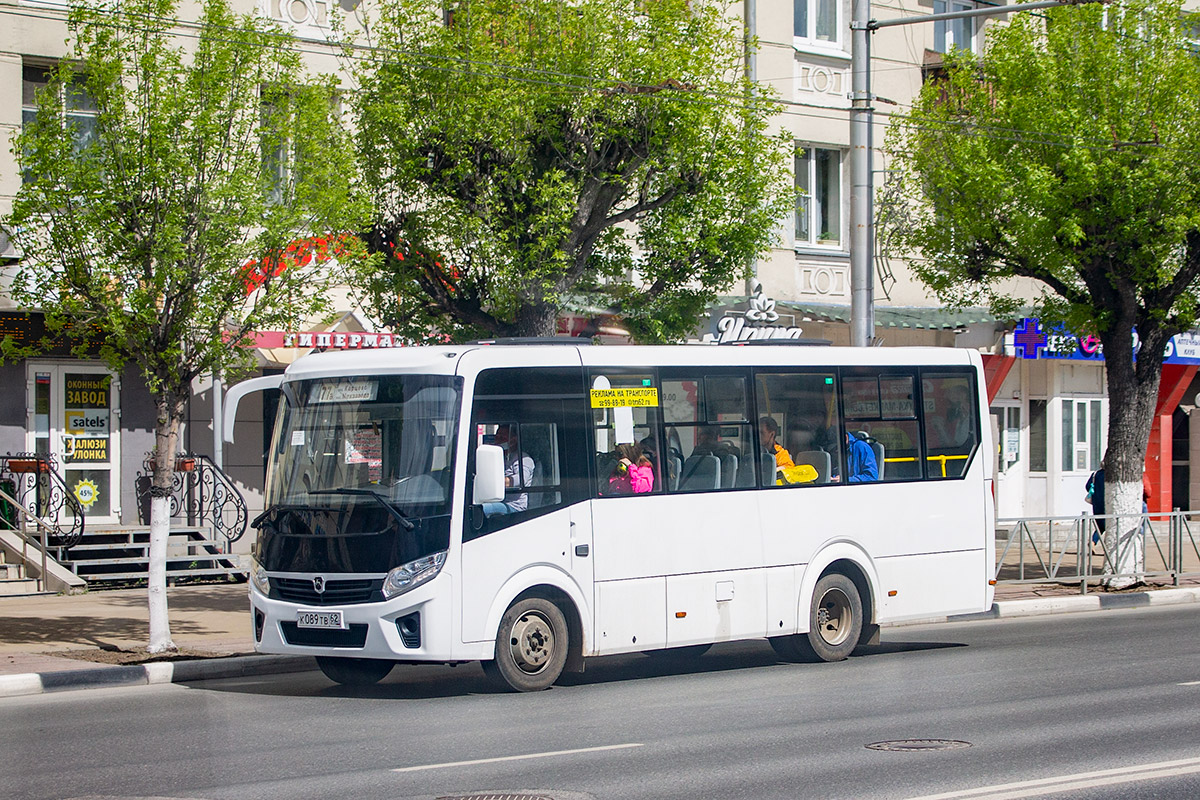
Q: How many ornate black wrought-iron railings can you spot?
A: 2